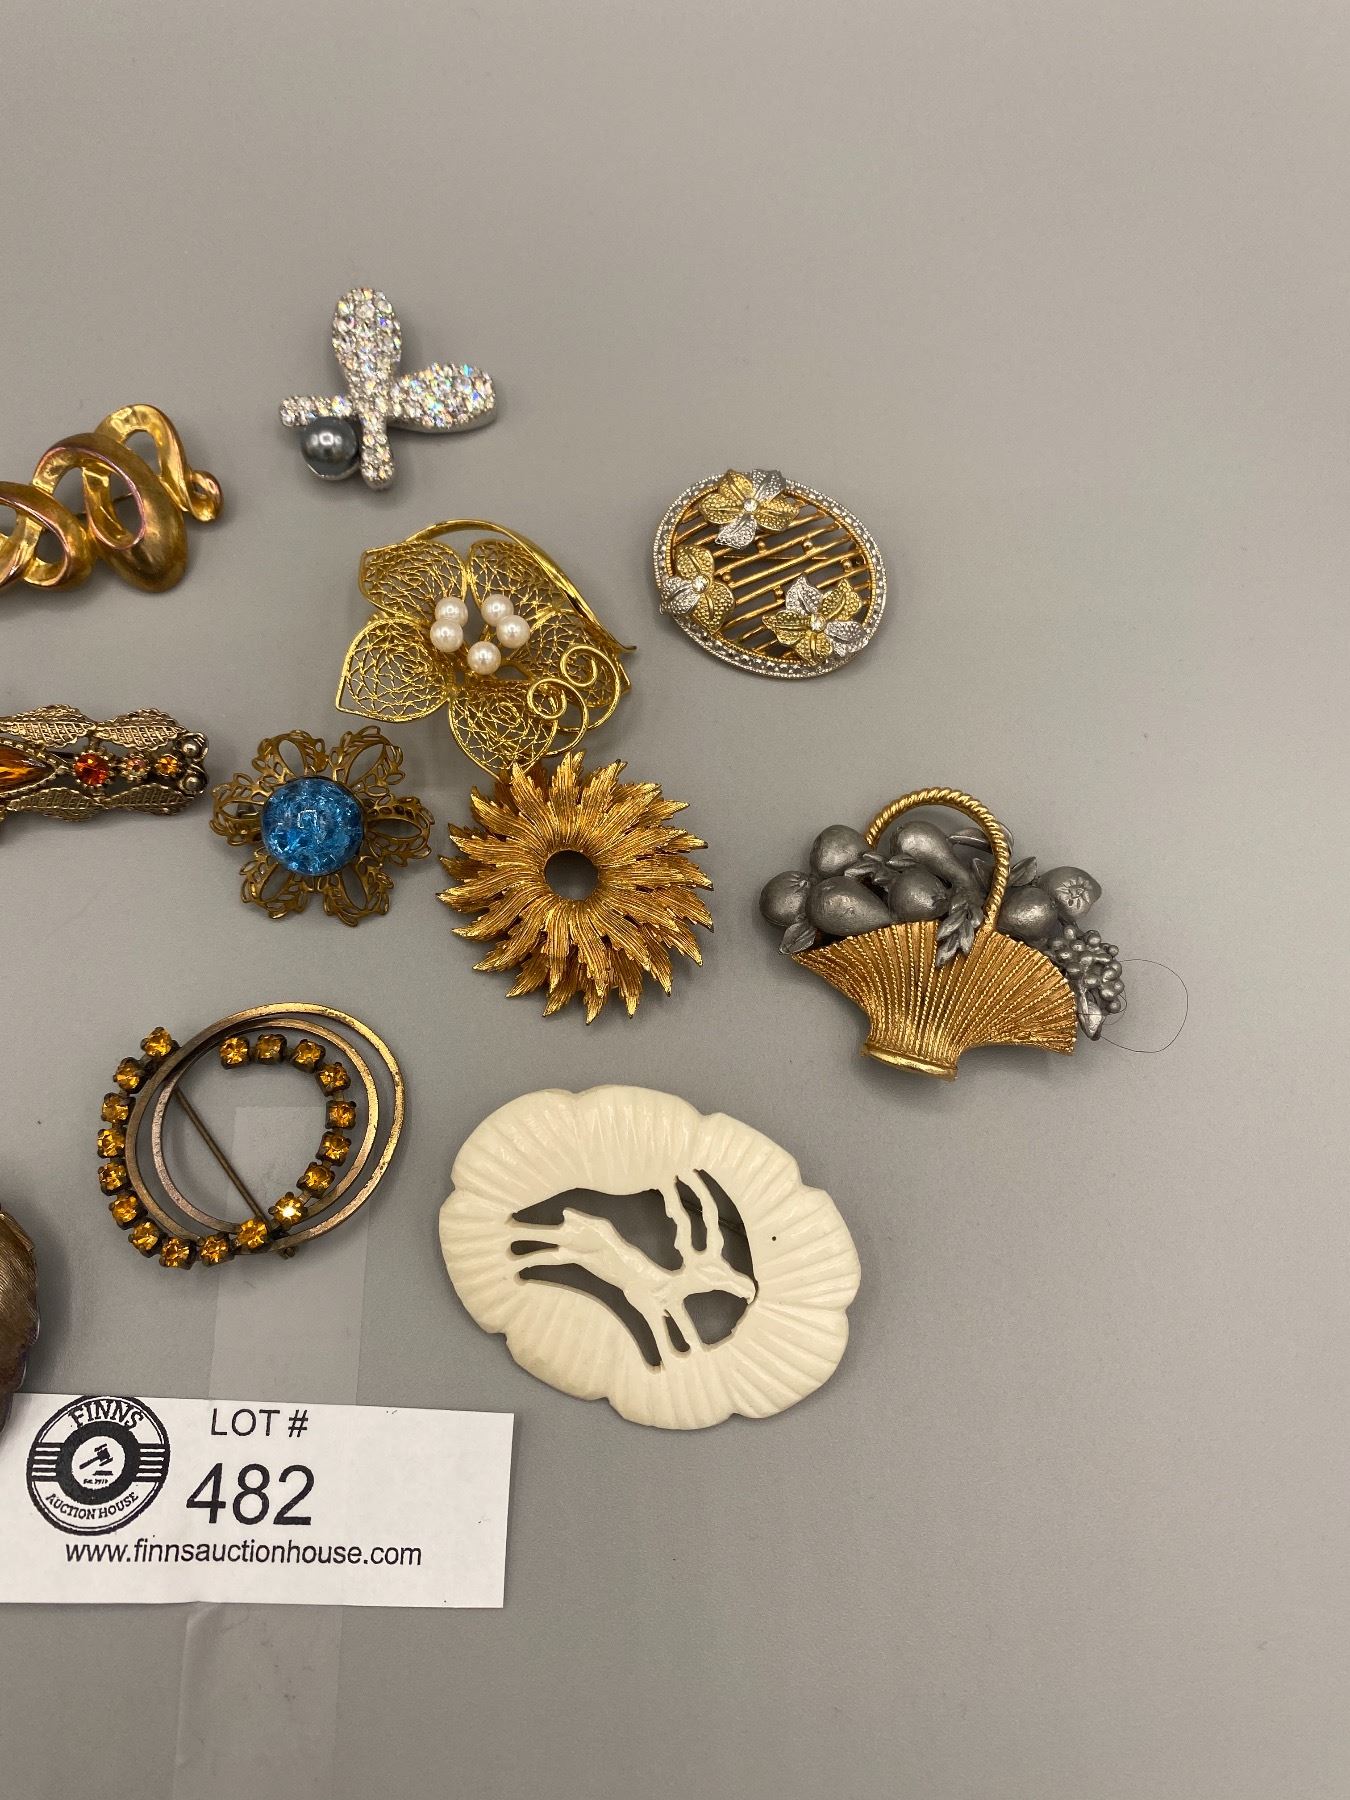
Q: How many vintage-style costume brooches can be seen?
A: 11